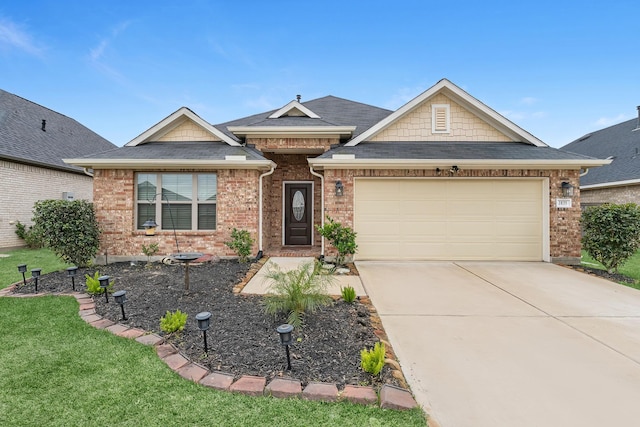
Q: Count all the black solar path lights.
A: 7